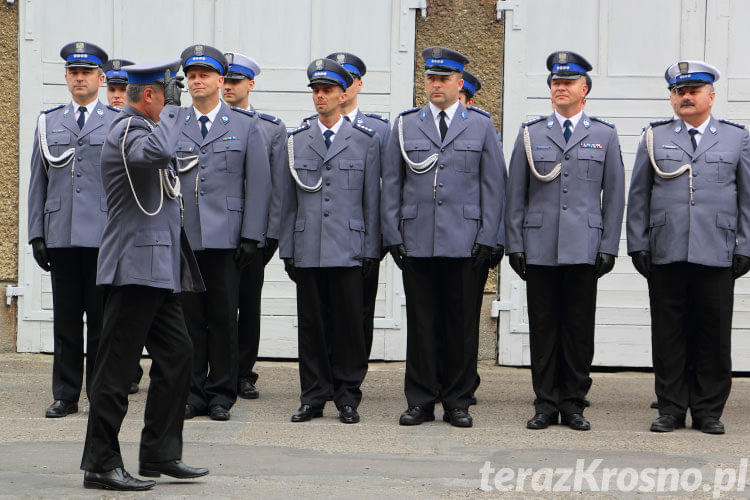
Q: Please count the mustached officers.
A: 1